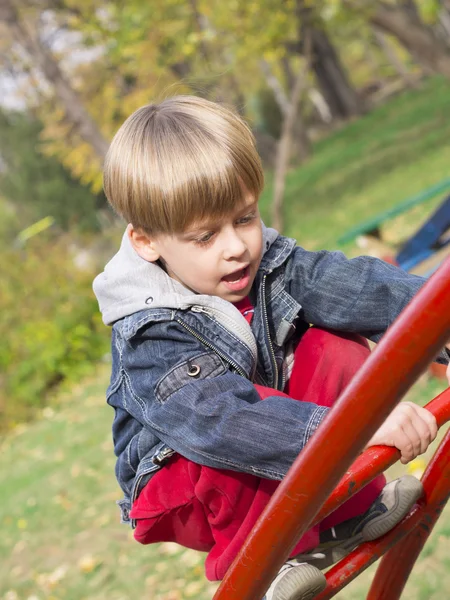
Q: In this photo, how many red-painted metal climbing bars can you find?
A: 4